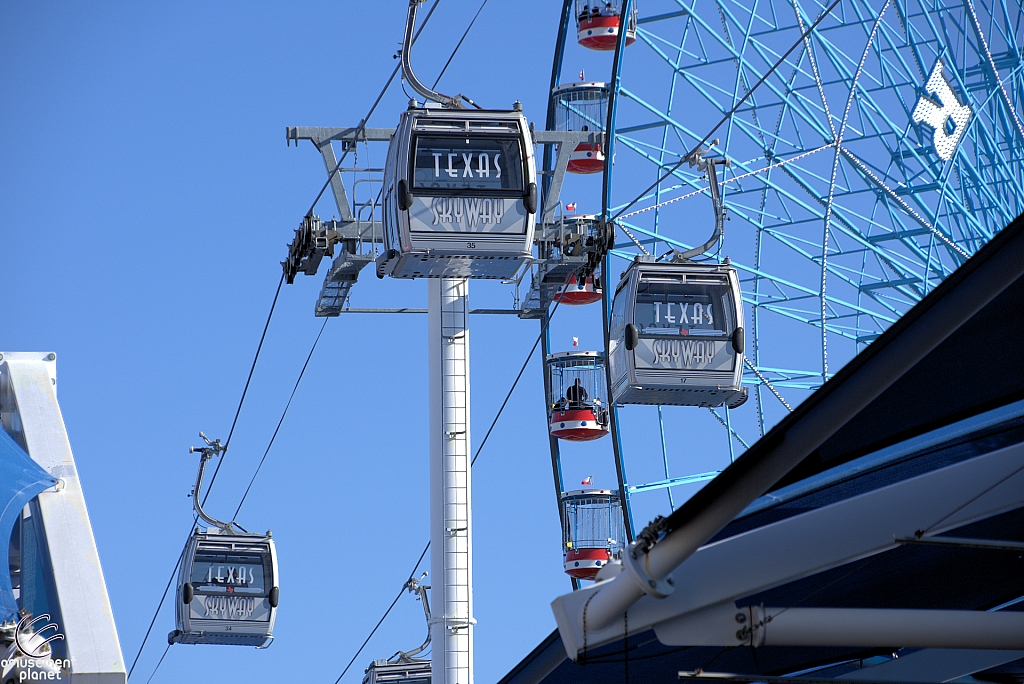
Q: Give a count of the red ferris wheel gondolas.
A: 5